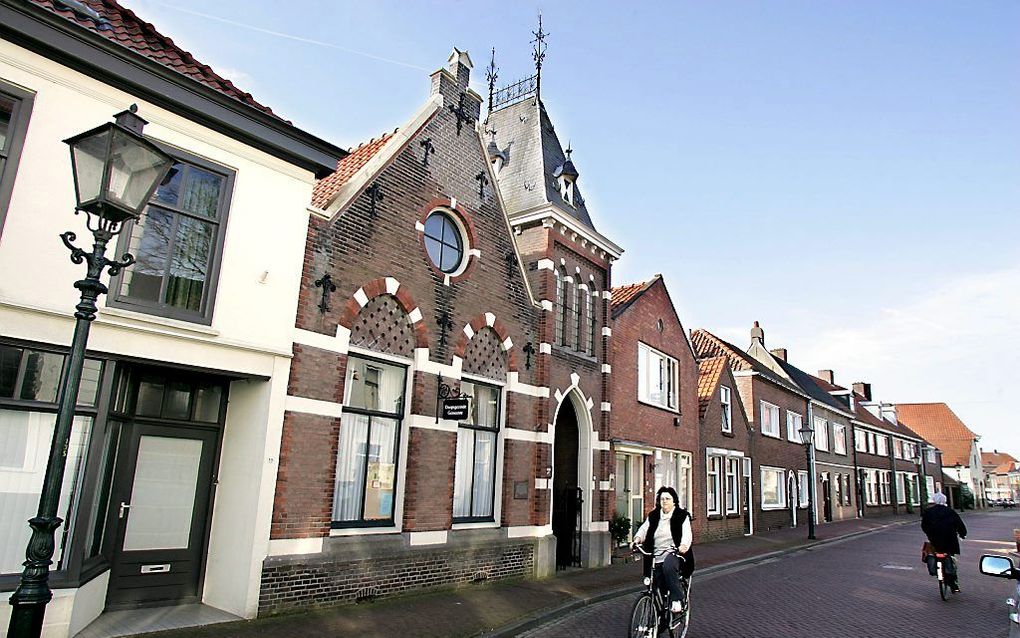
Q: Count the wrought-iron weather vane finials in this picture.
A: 2